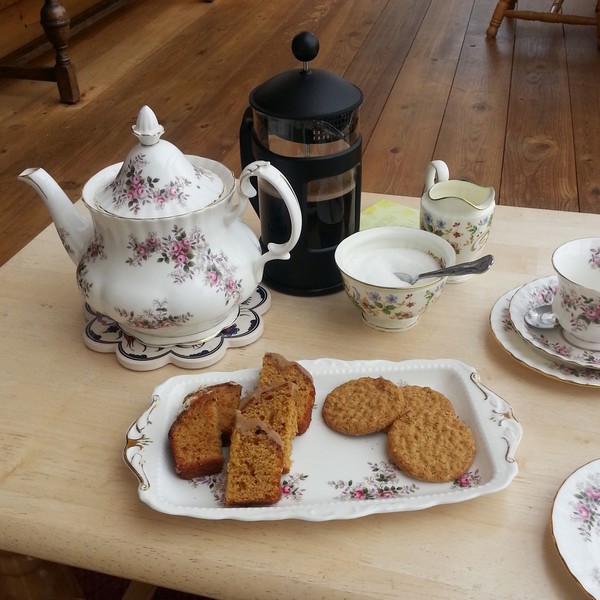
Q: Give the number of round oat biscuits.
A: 3